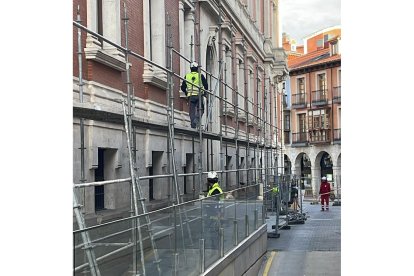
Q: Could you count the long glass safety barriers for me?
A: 1